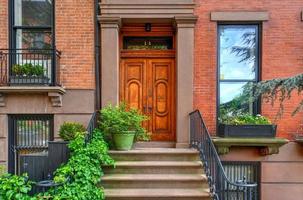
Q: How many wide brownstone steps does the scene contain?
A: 4